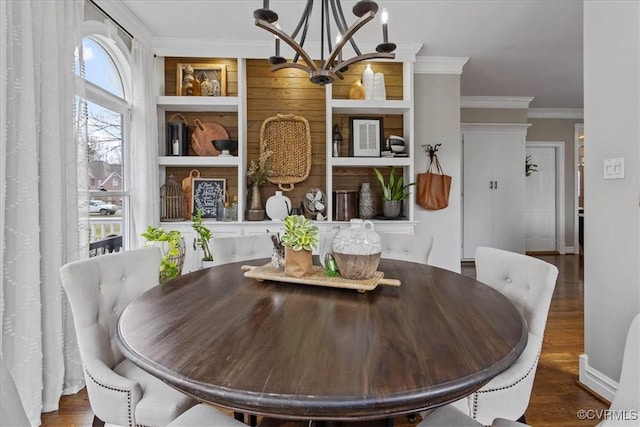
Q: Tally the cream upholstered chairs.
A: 6